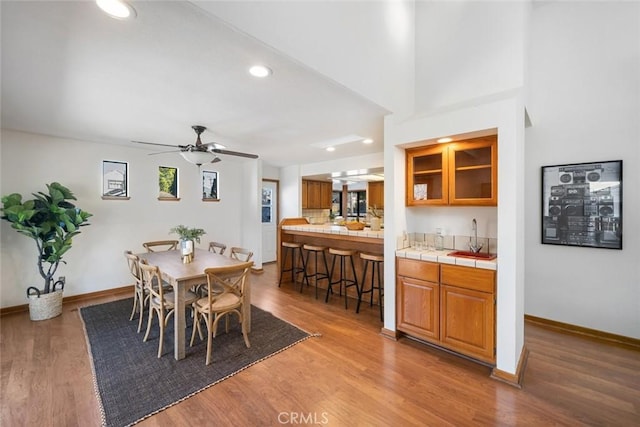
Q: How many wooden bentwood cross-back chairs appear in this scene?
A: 6